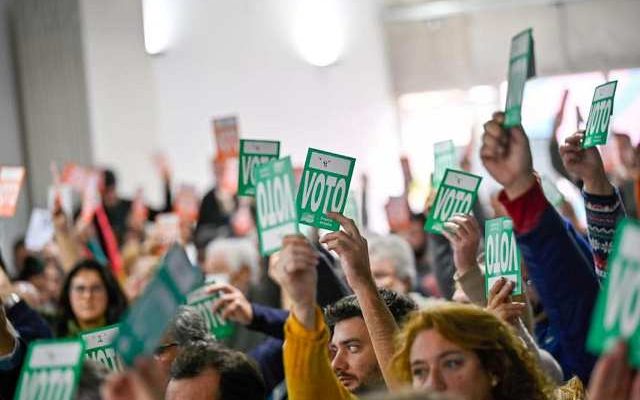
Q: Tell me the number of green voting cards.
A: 13